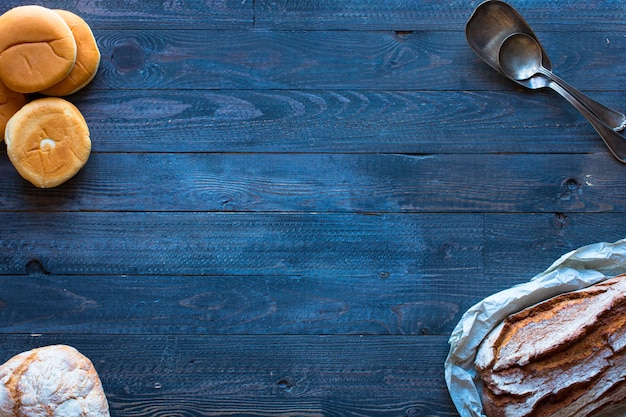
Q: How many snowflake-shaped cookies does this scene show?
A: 0